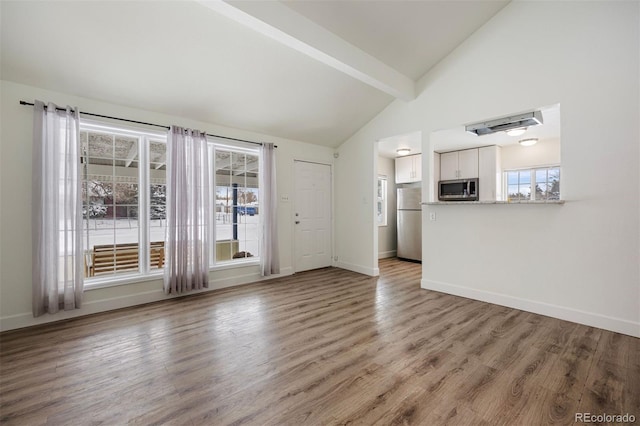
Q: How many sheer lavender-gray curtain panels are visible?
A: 3